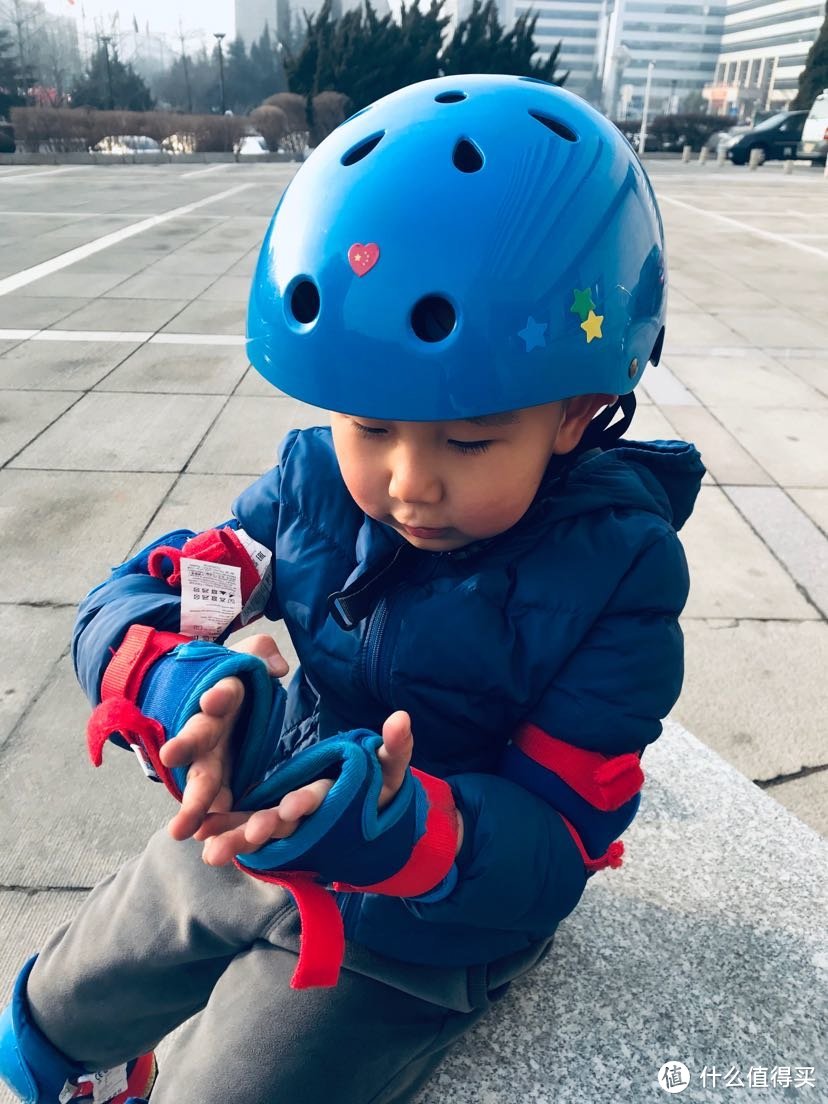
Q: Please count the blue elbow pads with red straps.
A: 2